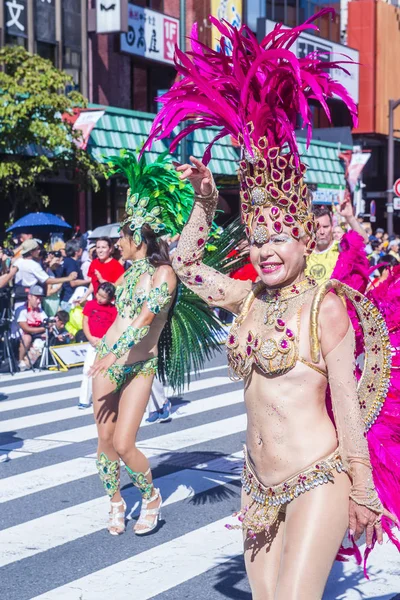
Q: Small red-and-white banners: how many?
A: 2